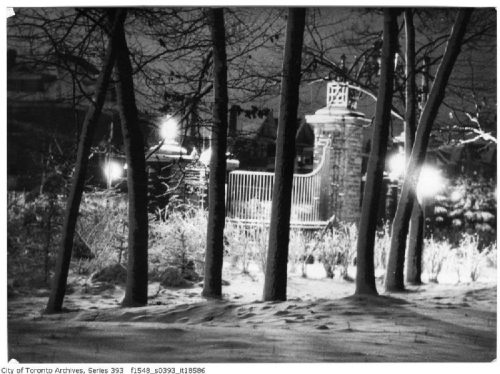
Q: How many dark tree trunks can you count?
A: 7